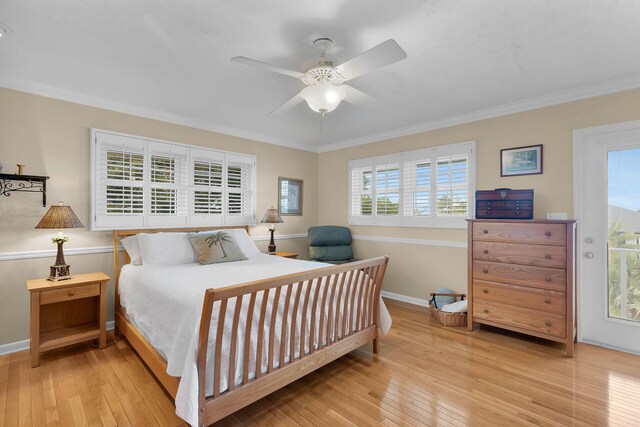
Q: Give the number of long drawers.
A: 5